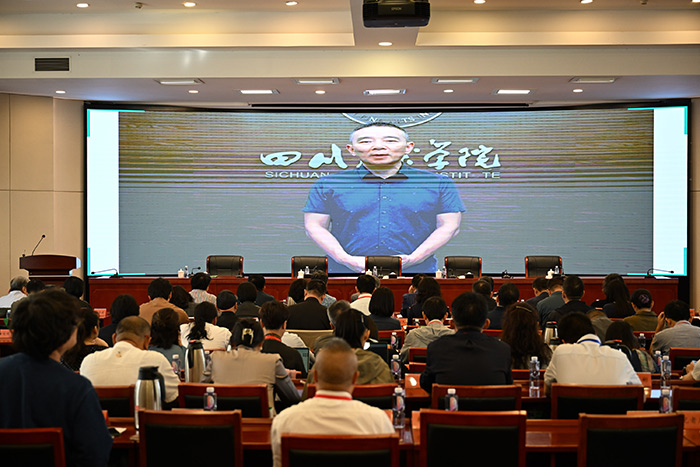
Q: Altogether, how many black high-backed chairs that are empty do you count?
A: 5